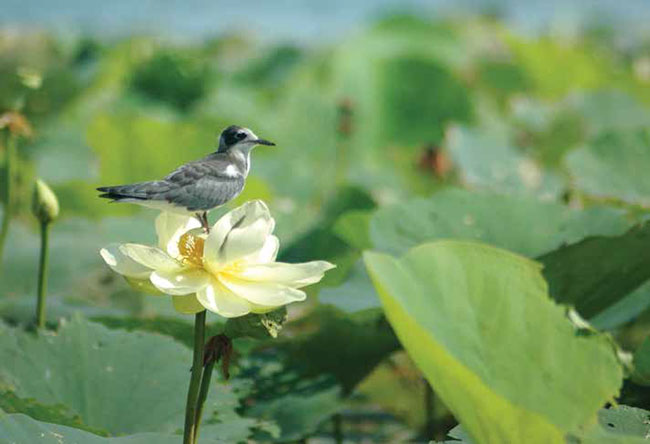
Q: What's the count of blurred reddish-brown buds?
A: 2